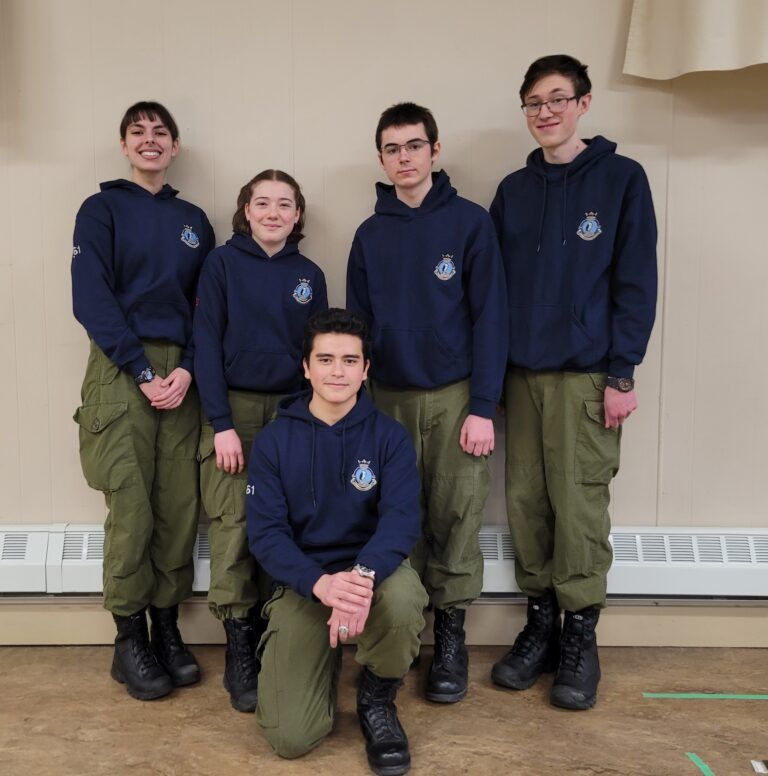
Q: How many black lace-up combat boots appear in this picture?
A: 7